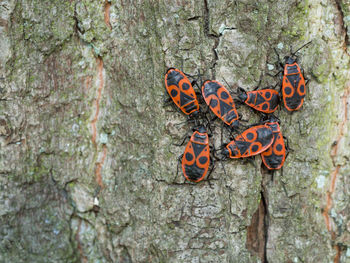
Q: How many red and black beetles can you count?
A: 7